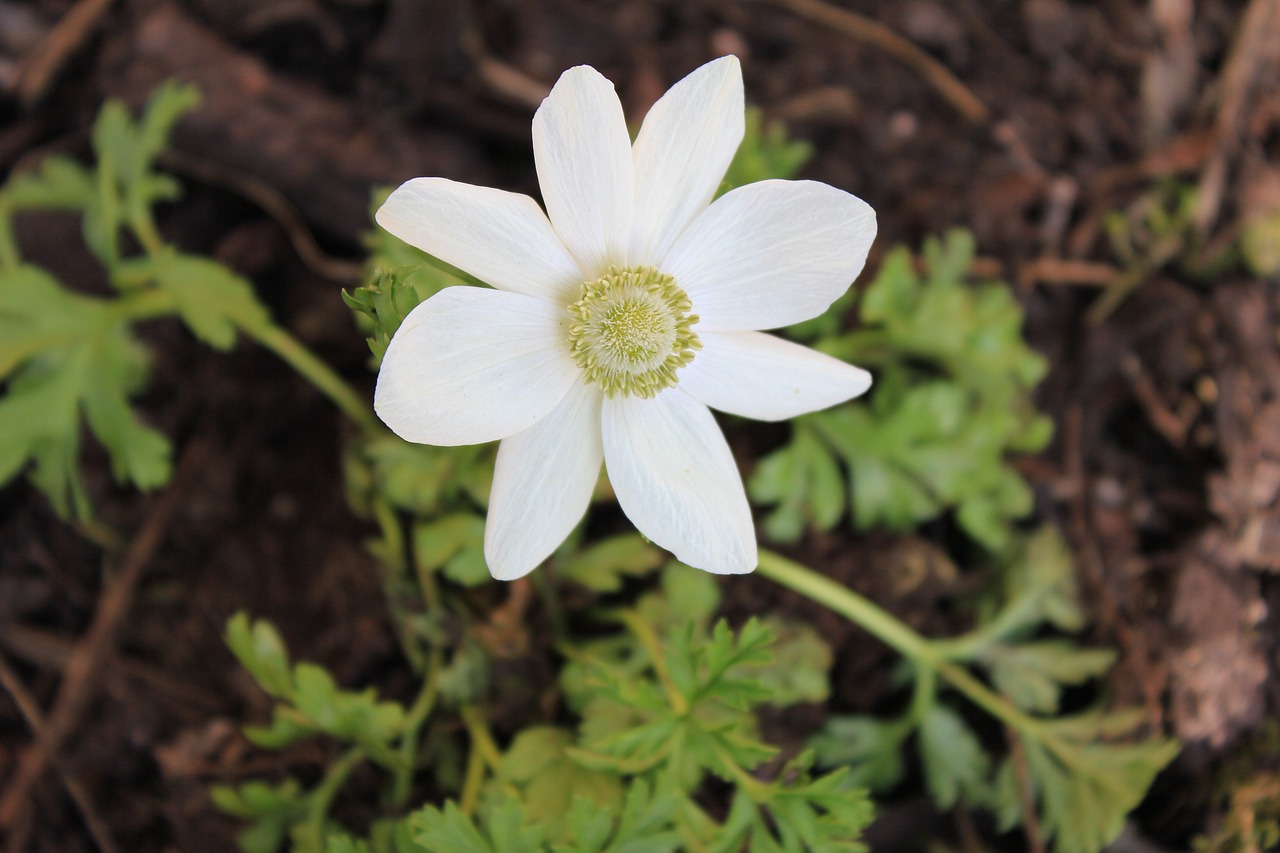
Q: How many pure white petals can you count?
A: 8